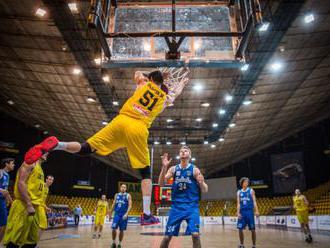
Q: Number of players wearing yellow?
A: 5